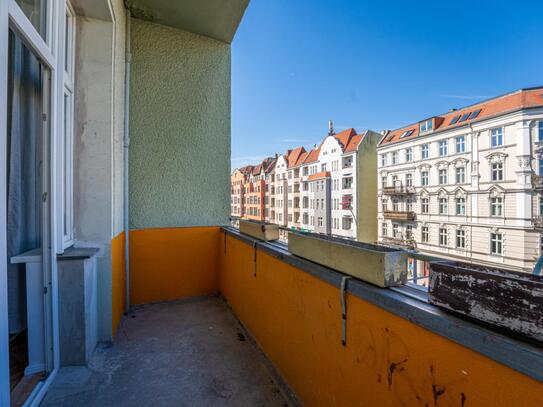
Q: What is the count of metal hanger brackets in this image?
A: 3